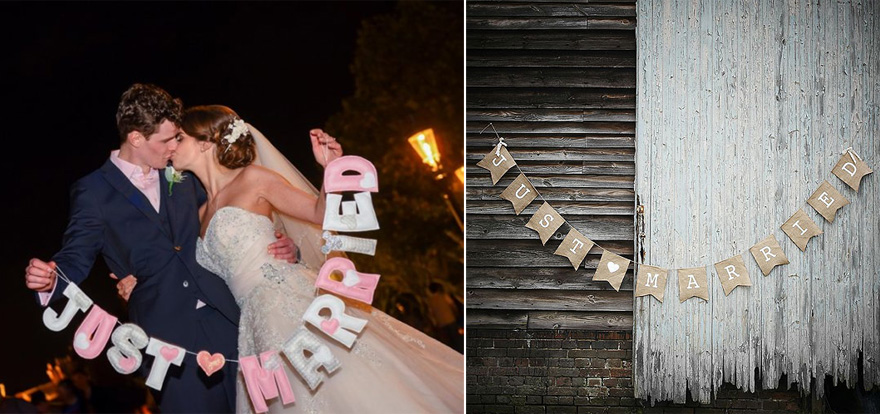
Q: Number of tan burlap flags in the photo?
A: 12